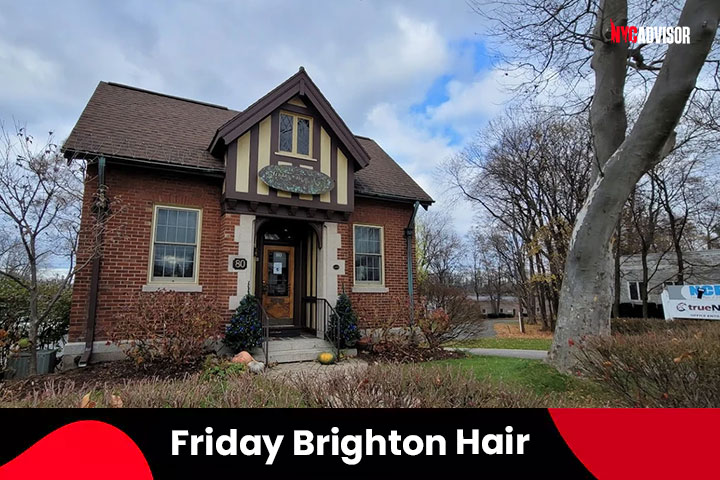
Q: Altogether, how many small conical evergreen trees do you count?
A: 2